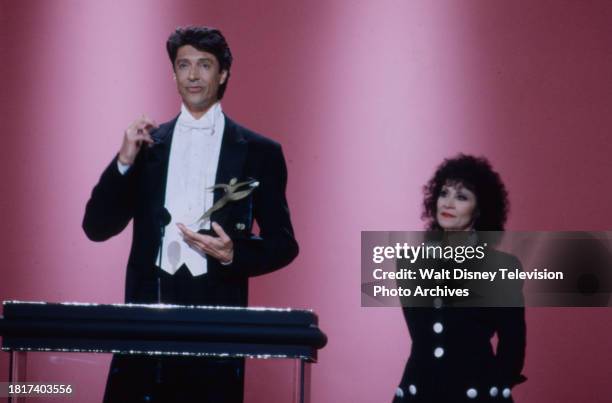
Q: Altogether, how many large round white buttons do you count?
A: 7